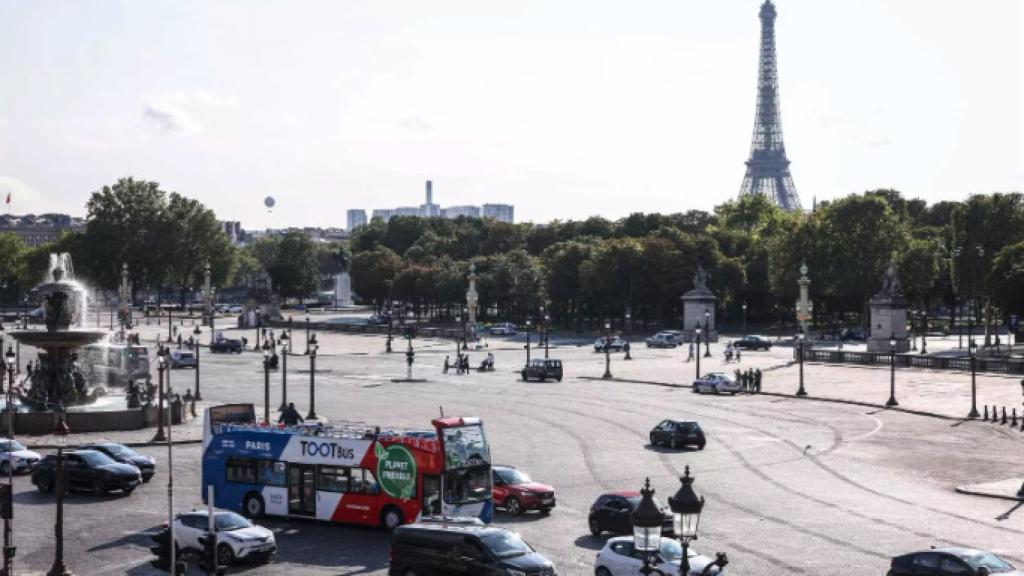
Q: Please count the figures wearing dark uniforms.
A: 4